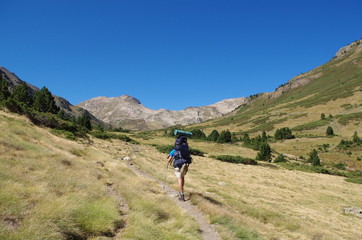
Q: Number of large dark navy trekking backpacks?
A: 1